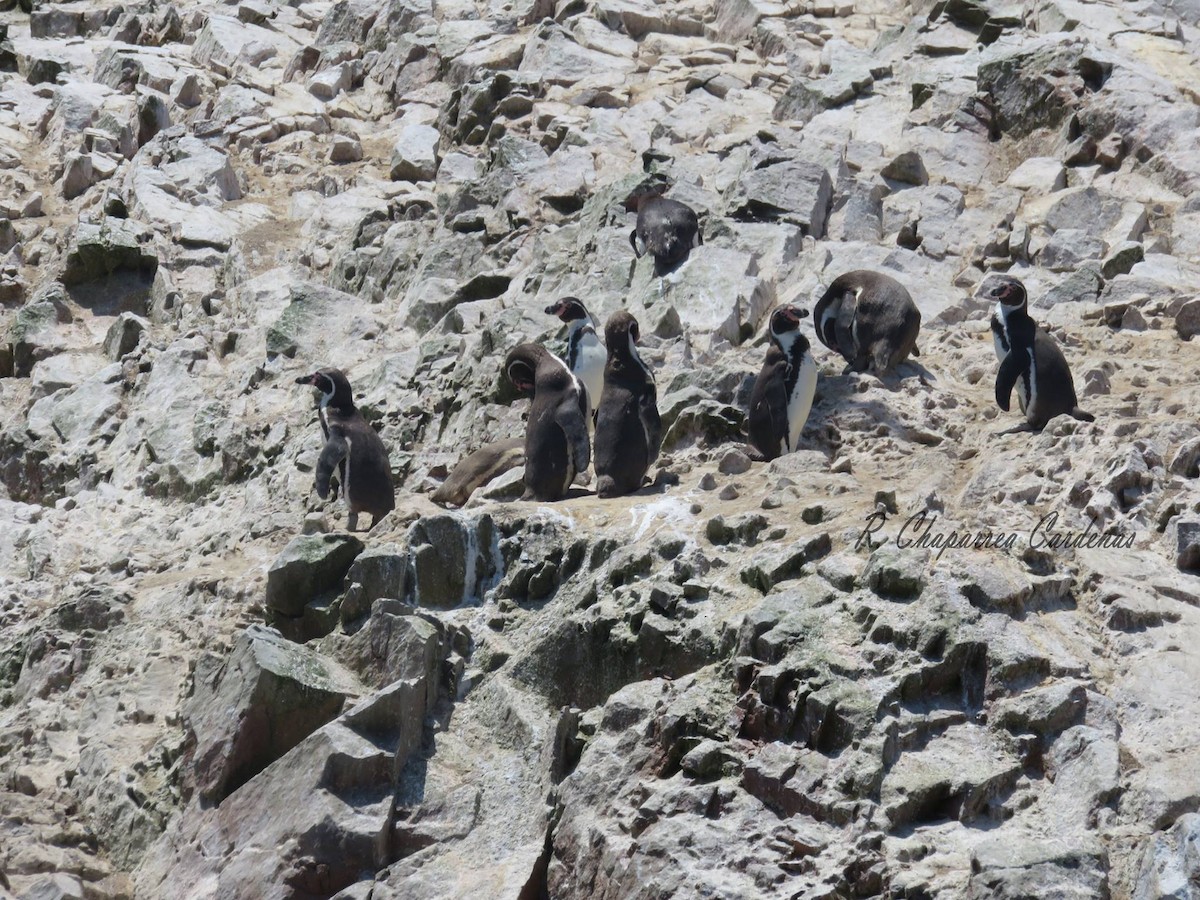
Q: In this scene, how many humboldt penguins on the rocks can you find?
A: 9